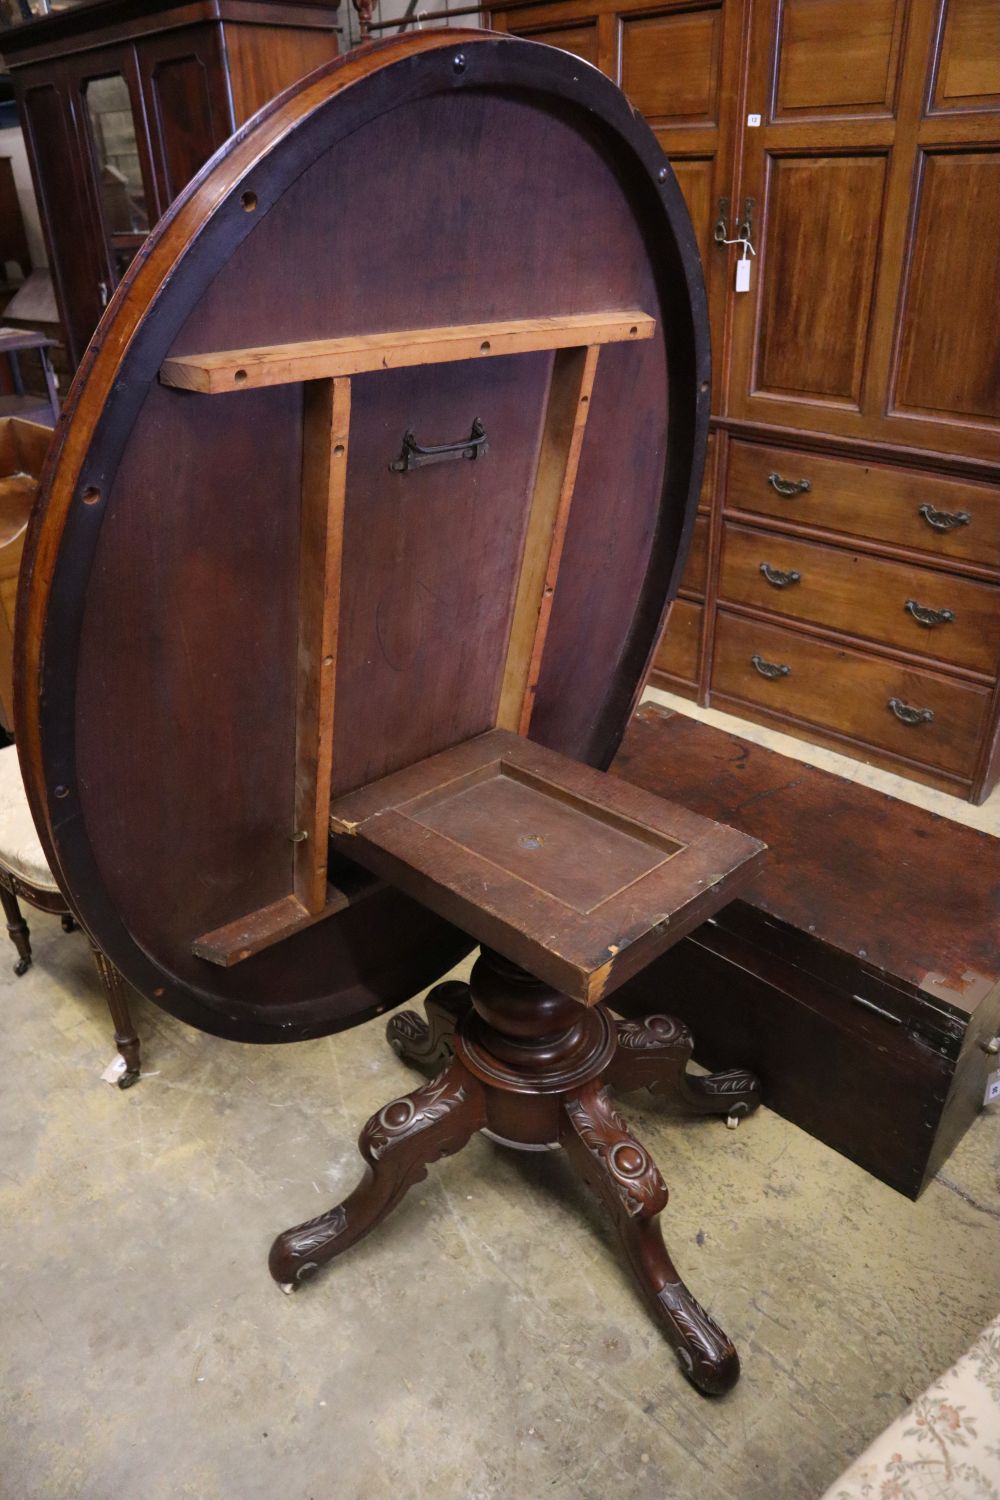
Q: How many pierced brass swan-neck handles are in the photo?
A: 6